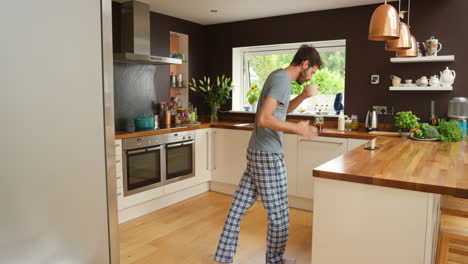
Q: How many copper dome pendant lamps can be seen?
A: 3